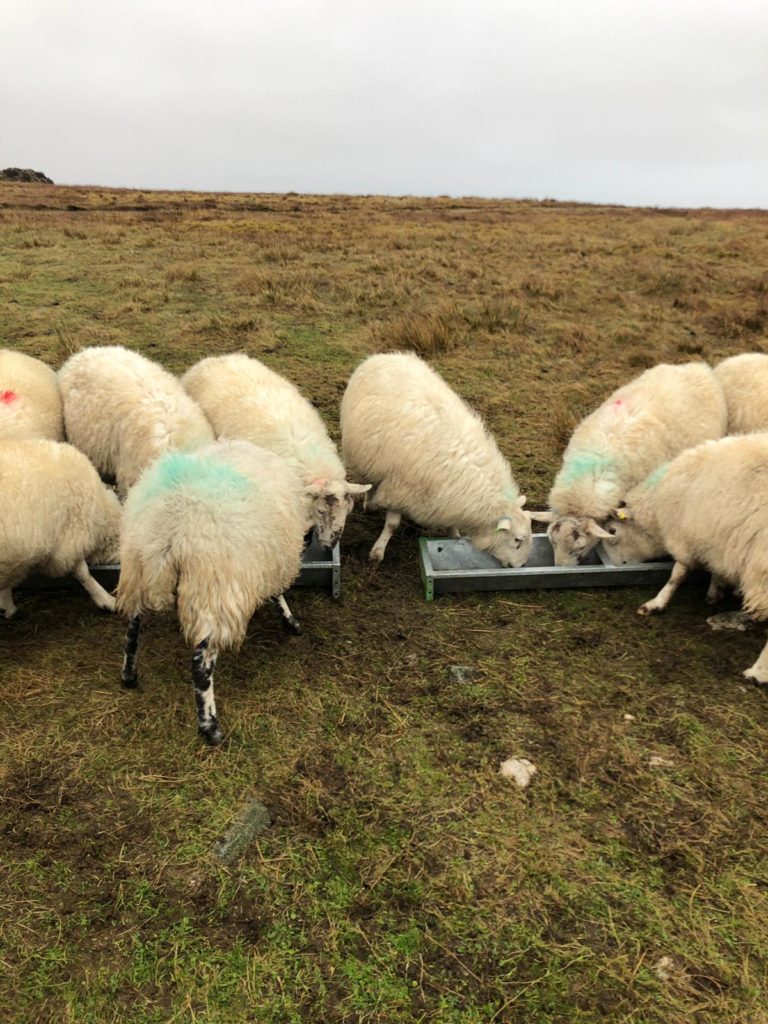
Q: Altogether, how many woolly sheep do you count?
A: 9